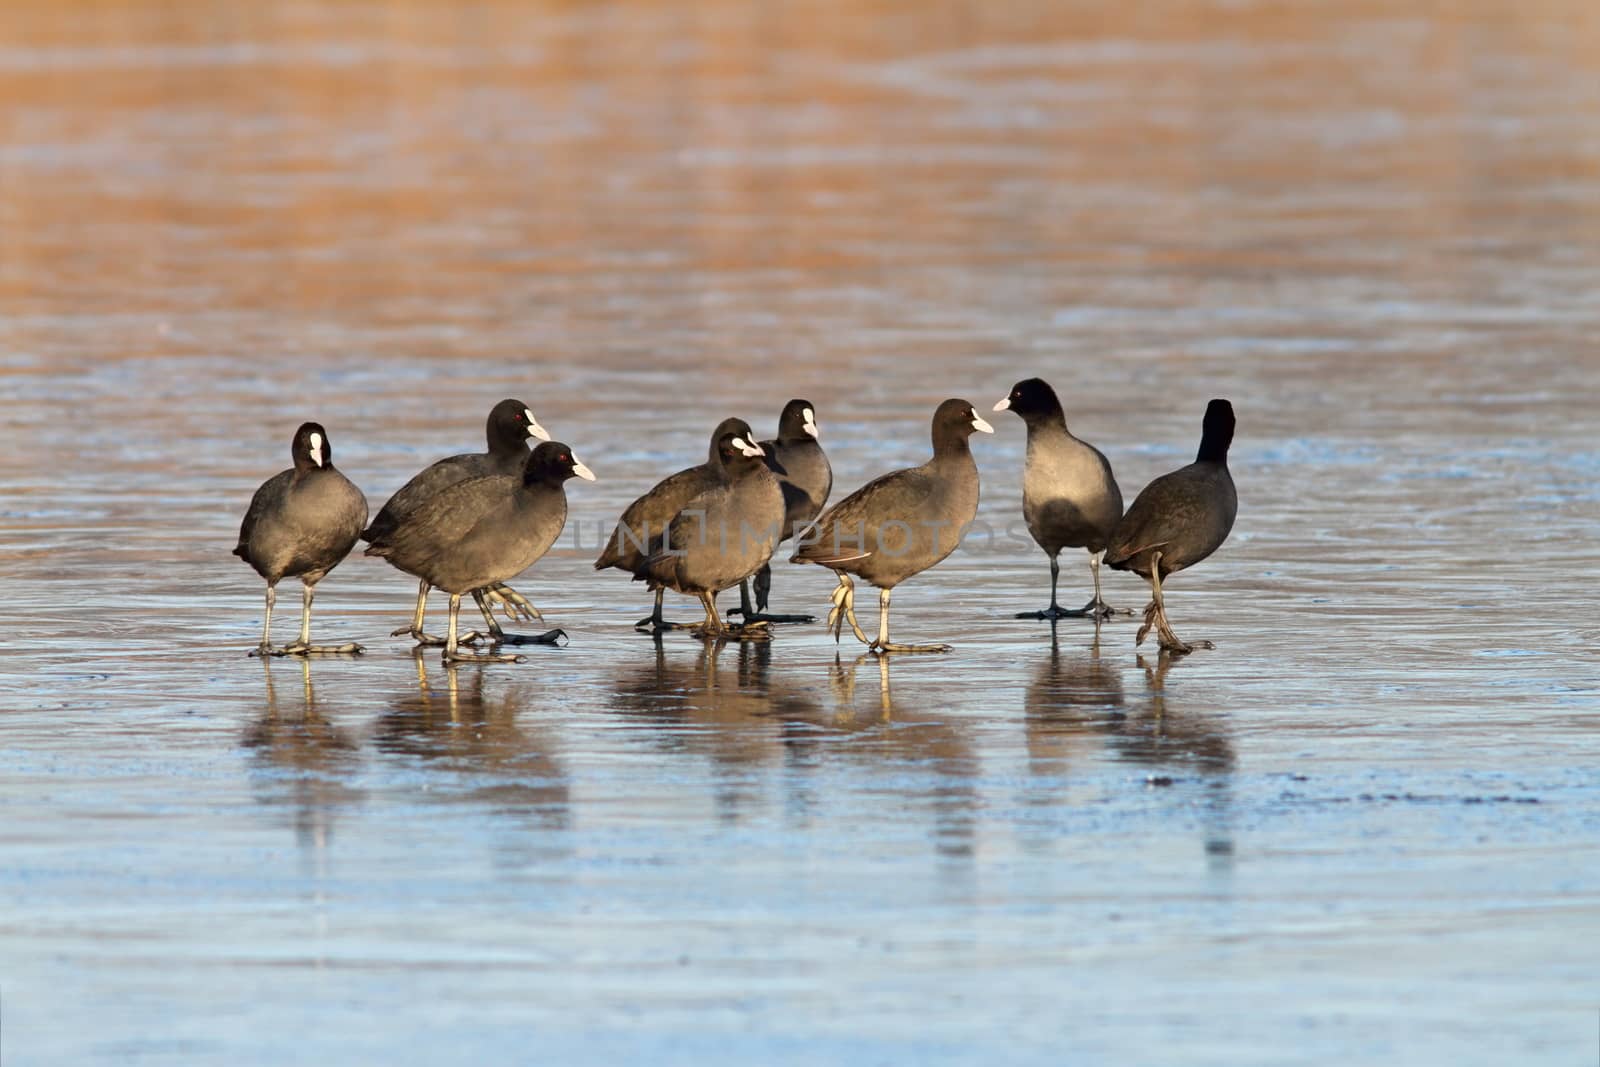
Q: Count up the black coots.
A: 9